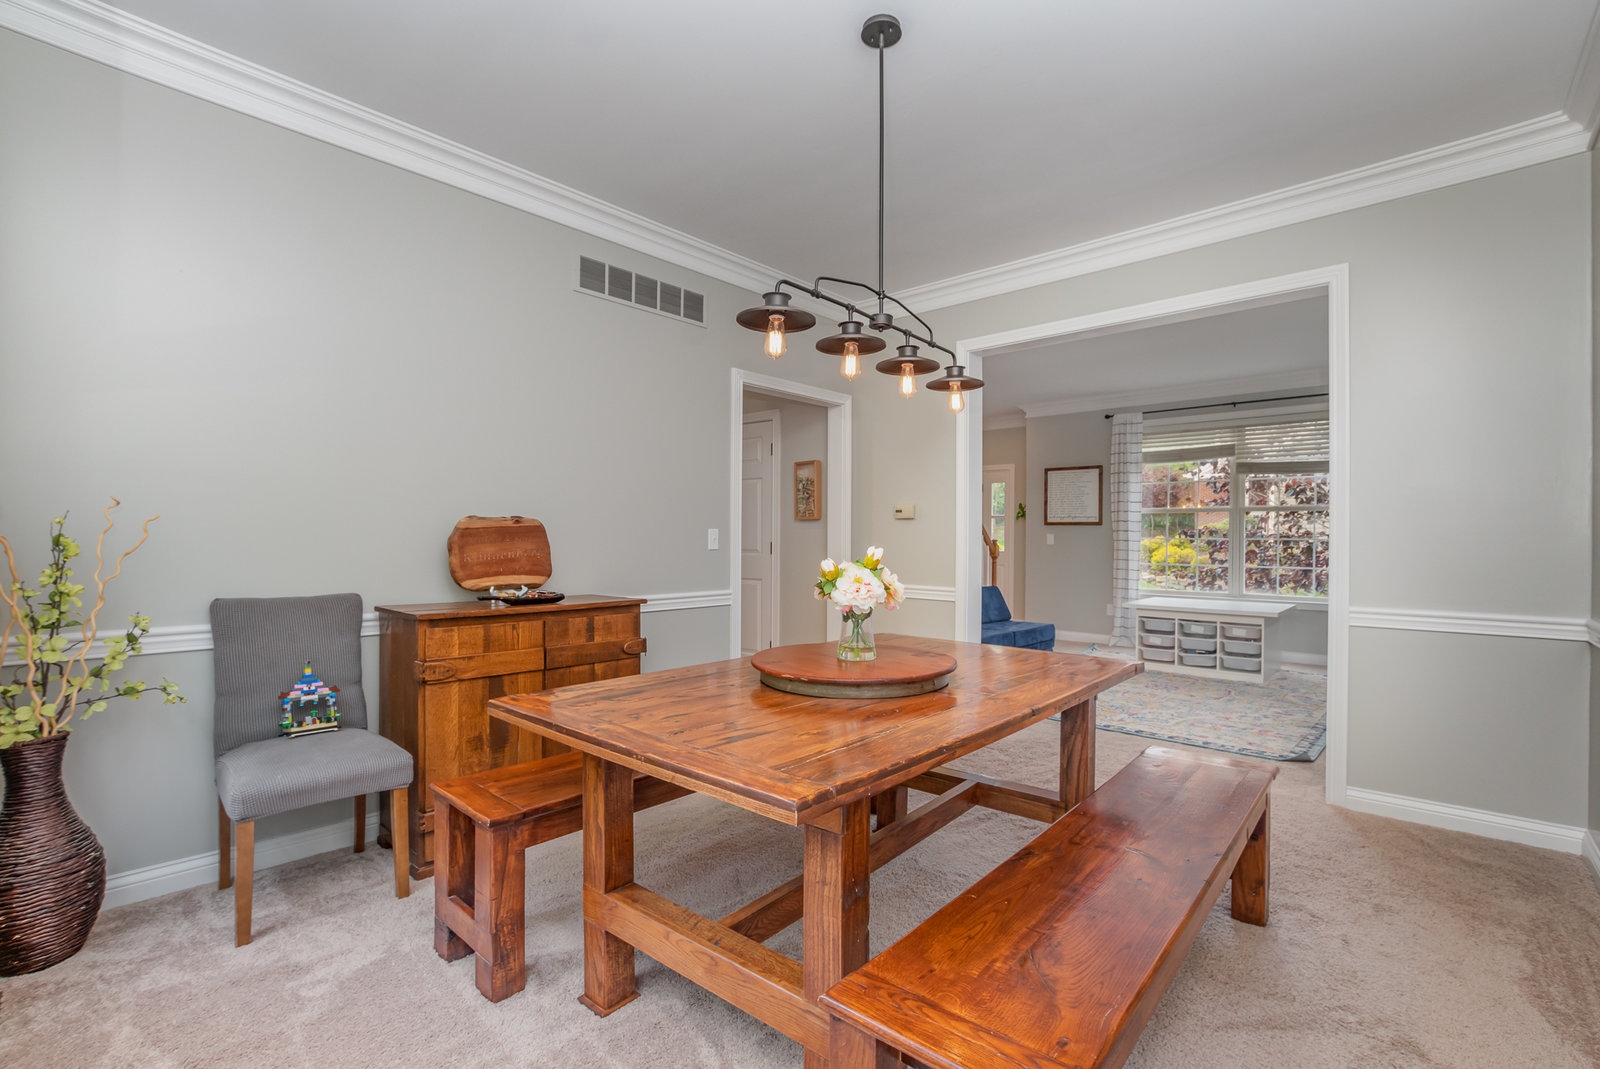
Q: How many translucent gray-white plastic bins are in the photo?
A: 9